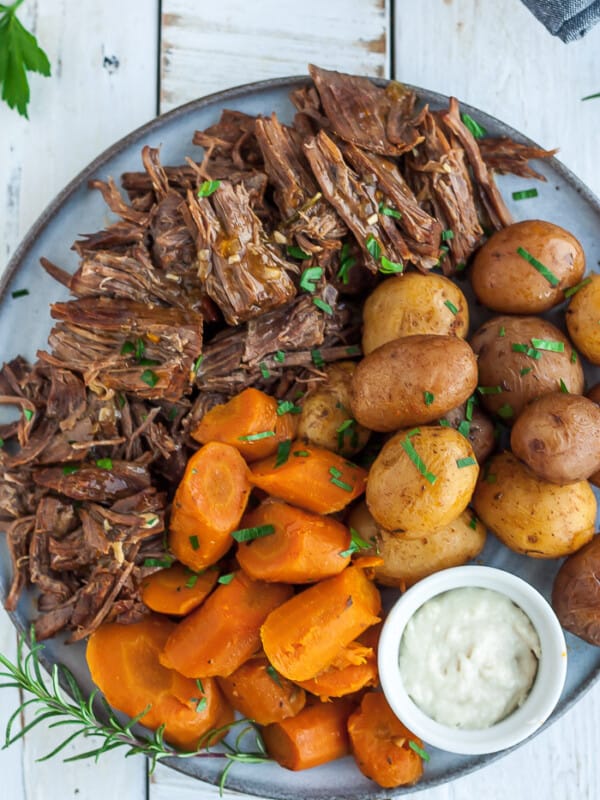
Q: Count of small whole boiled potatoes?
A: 13